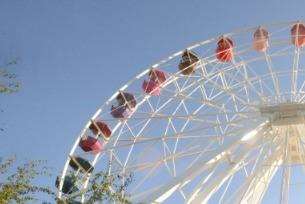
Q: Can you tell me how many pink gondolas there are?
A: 1